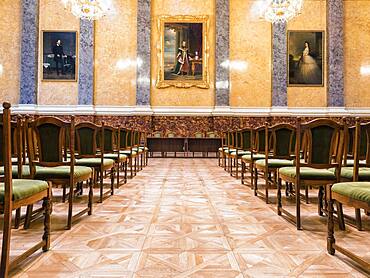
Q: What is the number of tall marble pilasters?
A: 6